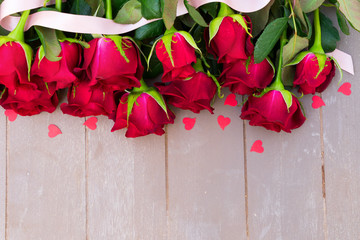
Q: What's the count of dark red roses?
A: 12